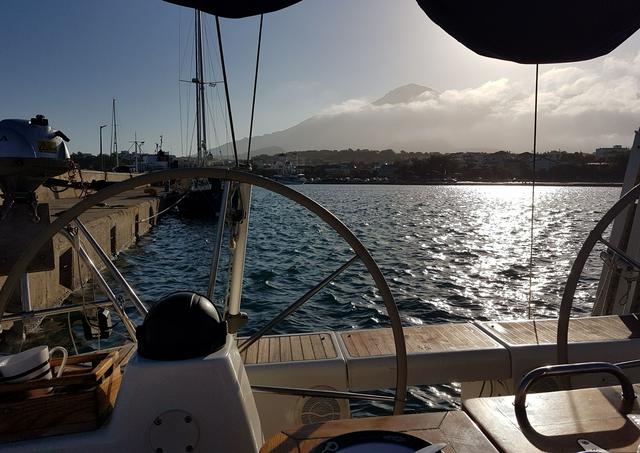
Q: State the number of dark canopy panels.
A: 2